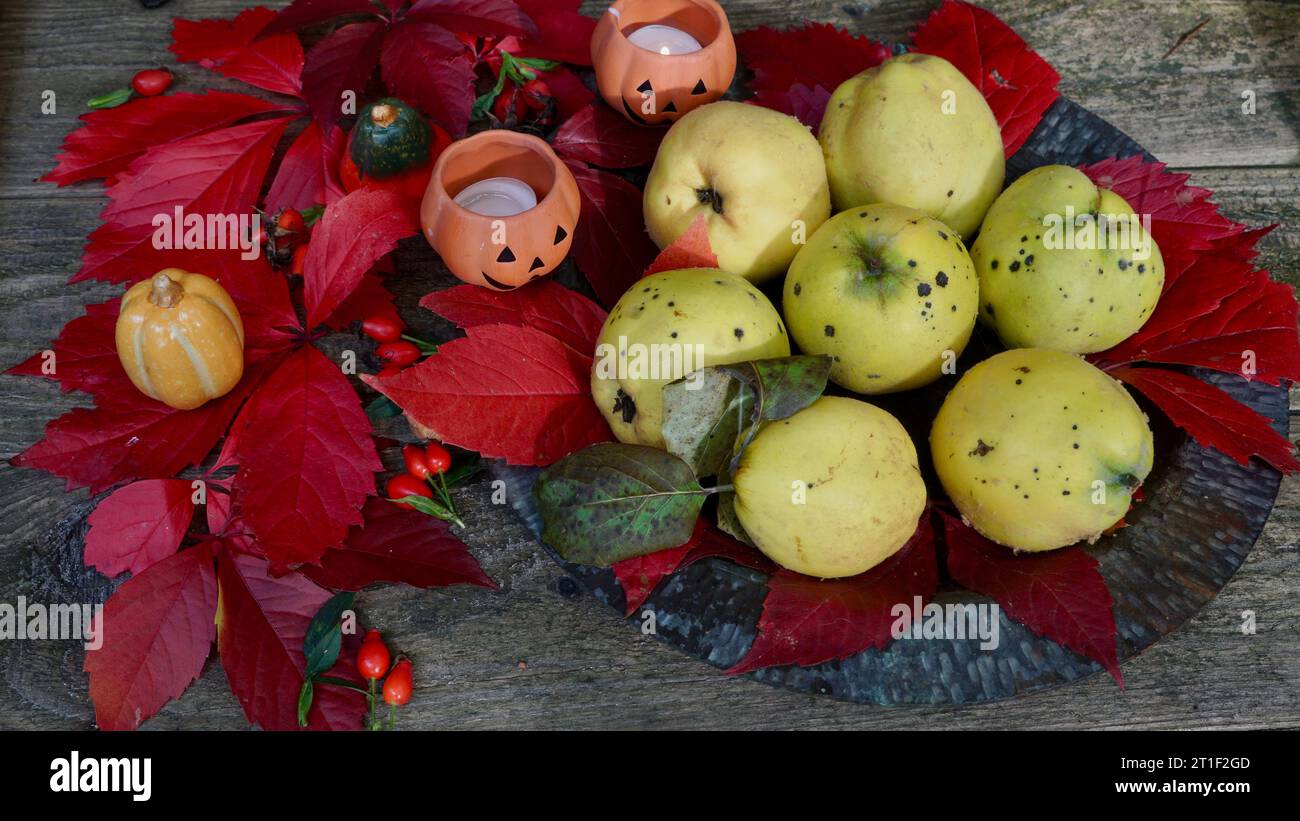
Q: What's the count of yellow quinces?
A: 7